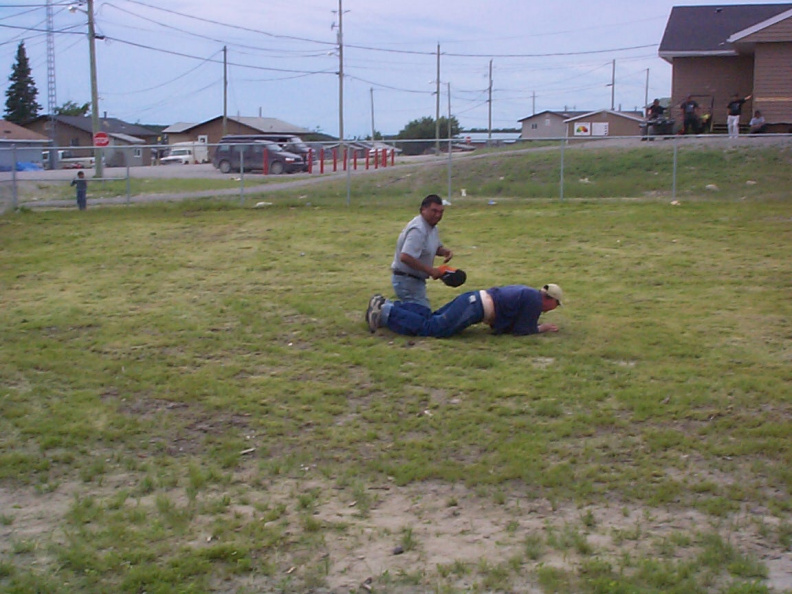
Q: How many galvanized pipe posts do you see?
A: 7